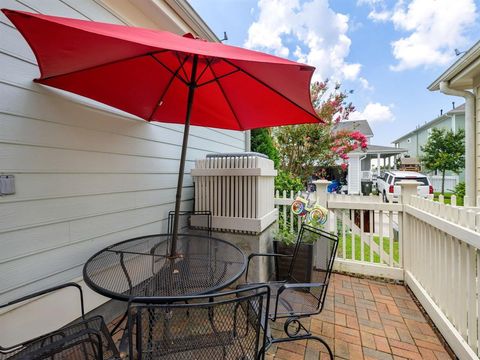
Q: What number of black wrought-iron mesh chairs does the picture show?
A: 4